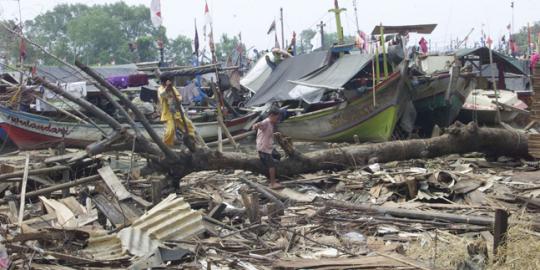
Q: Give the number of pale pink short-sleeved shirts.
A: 1